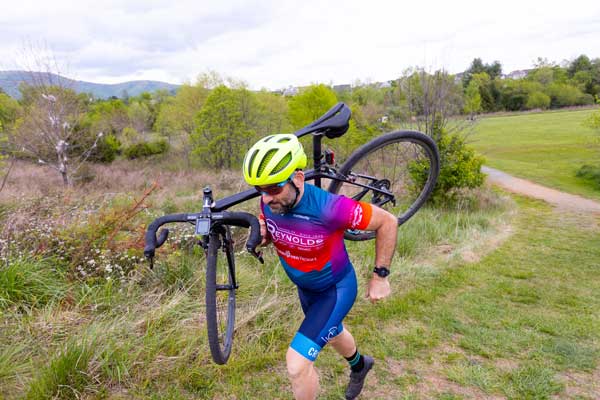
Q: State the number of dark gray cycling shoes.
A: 1